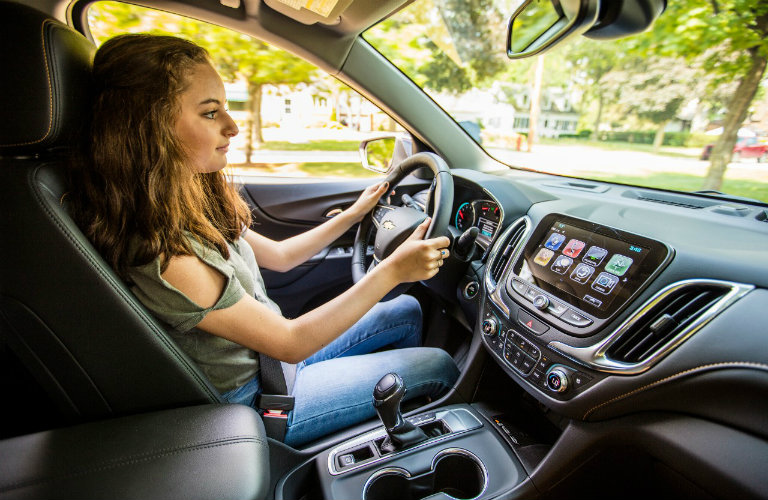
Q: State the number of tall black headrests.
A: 1